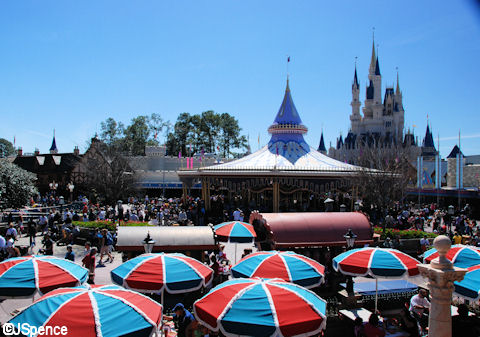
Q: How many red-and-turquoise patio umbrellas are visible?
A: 9